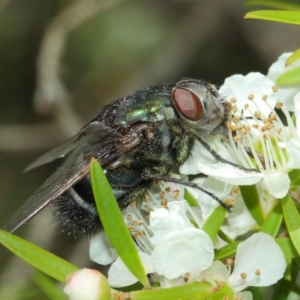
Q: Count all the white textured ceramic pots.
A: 0